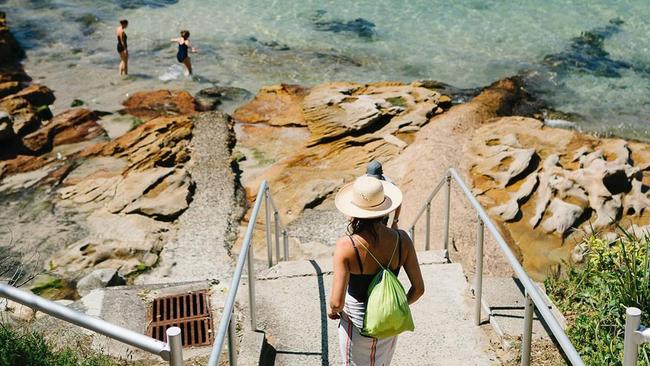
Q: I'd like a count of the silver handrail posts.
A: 12